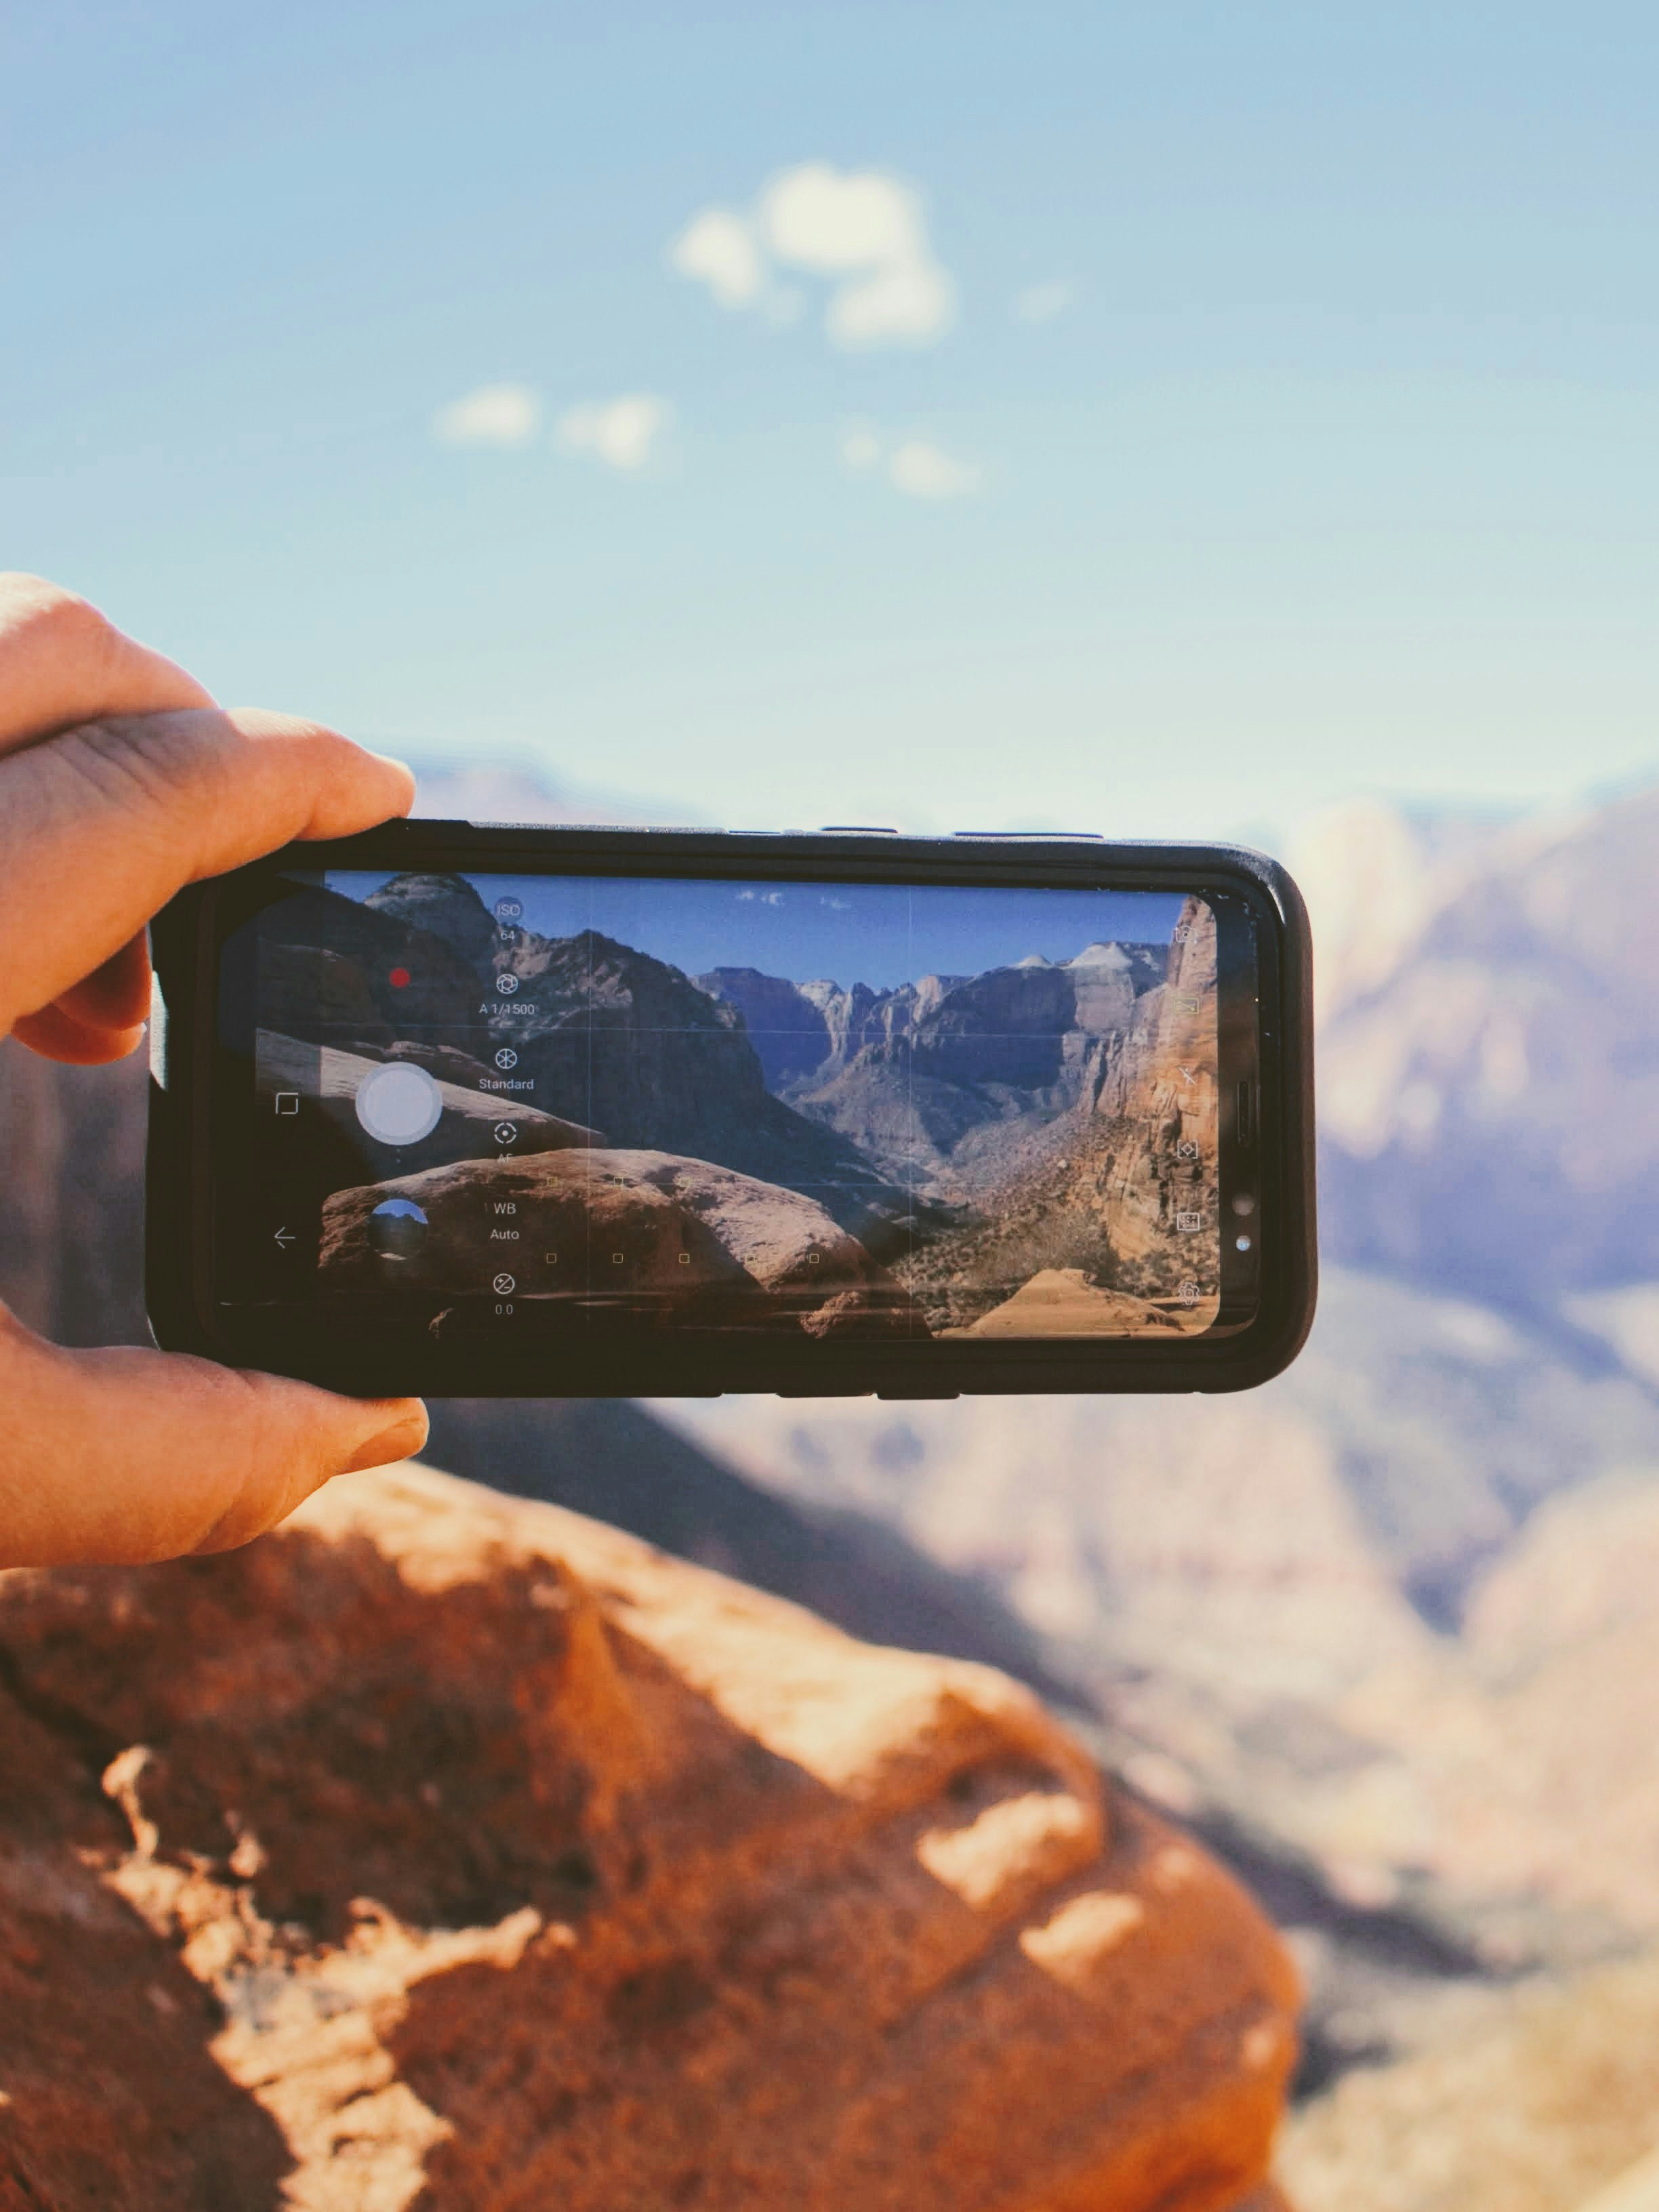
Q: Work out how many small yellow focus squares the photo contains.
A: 8